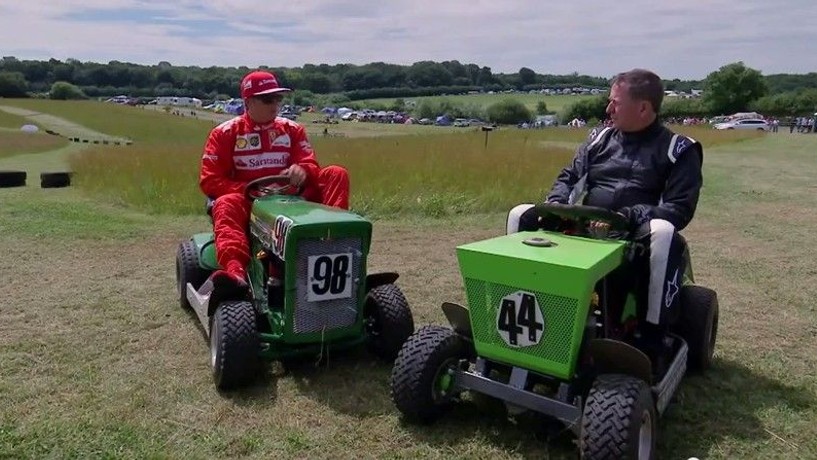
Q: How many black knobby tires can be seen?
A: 6